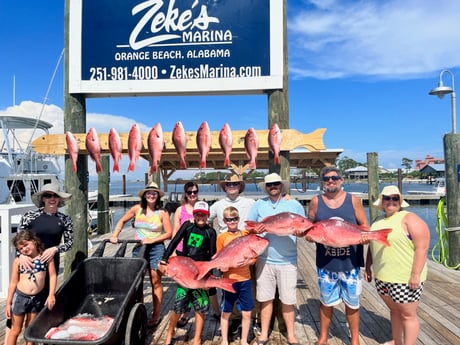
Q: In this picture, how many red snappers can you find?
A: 14